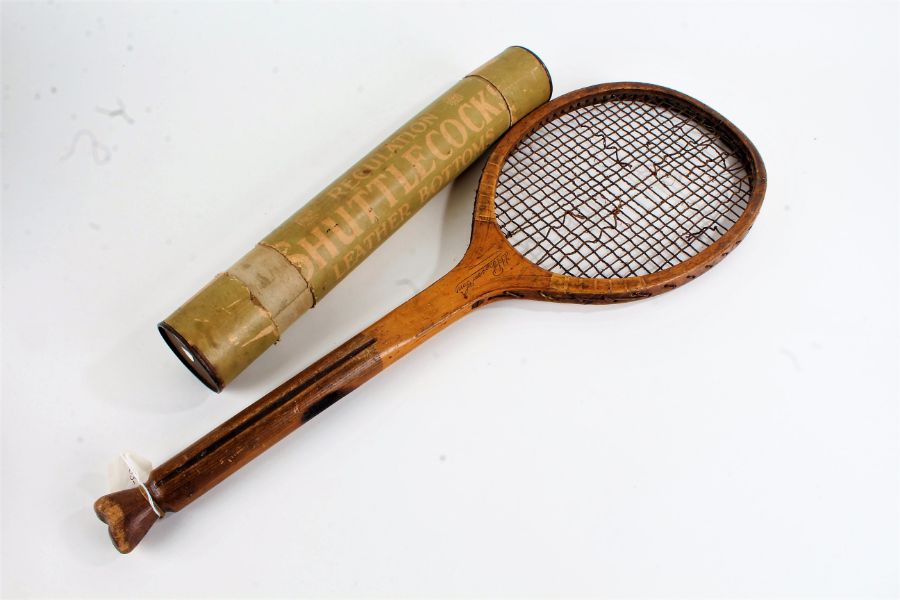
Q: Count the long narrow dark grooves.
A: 1